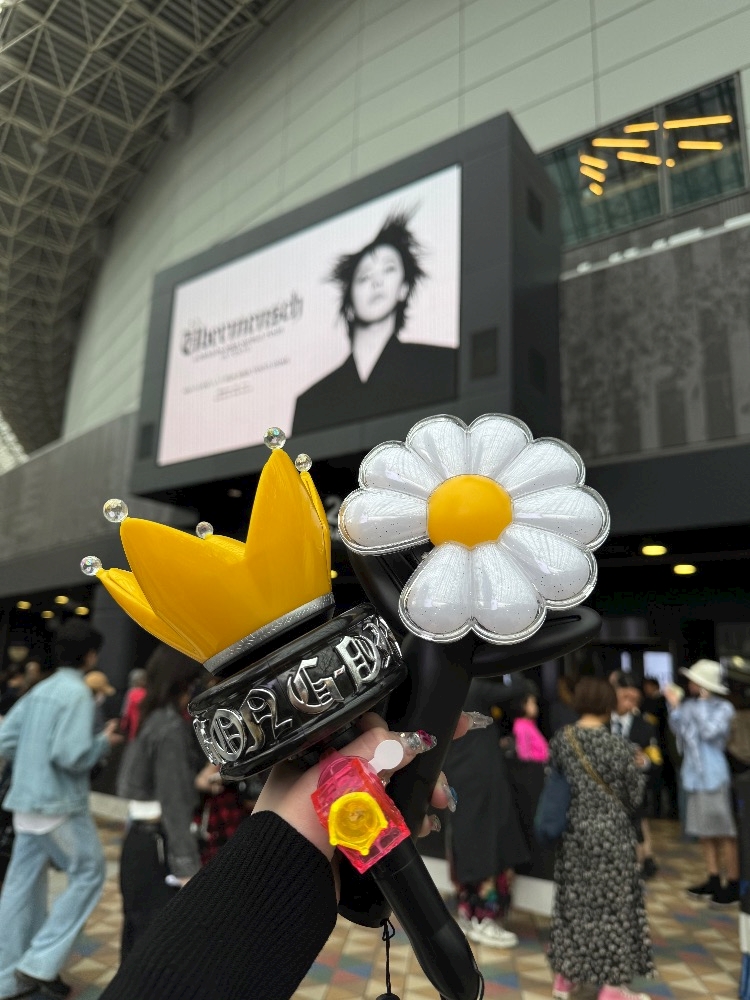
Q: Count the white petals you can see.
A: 9